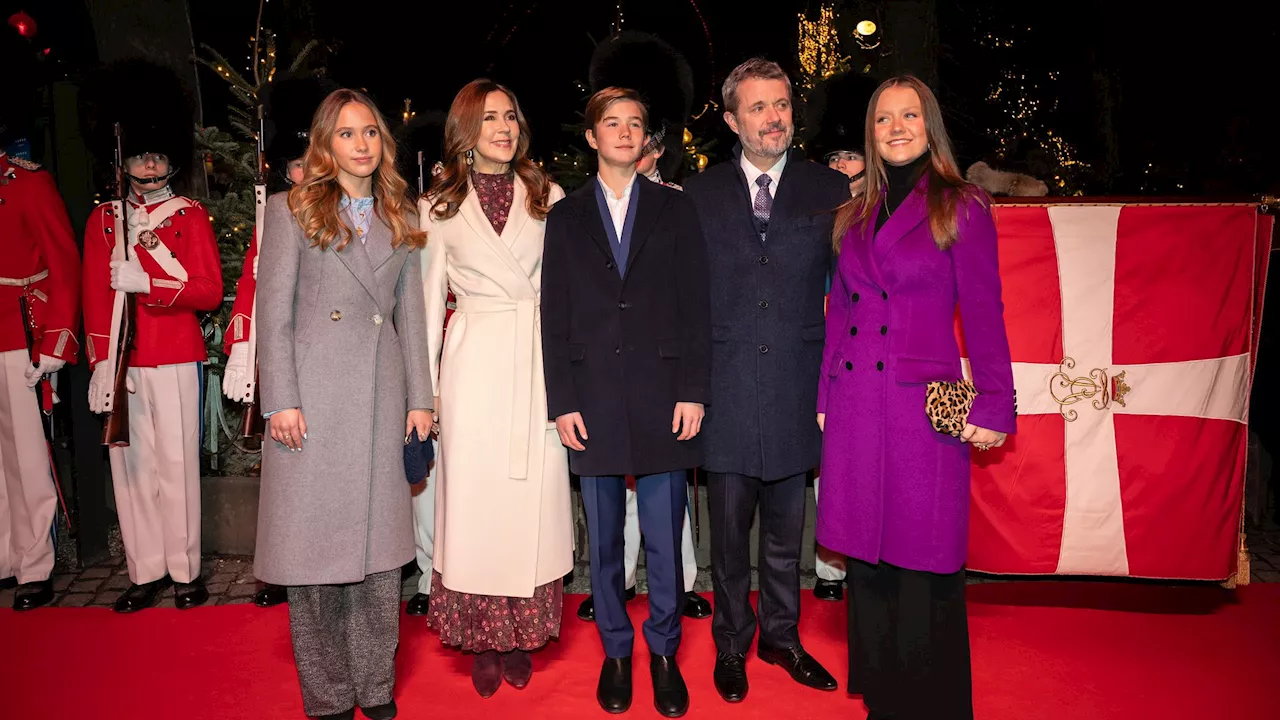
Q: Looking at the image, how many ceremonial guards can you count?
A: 6